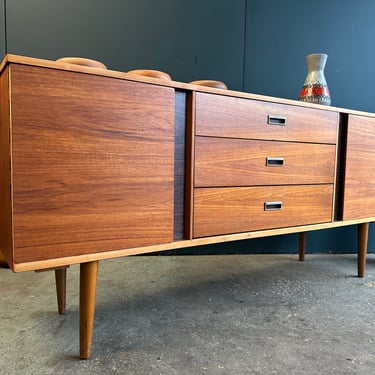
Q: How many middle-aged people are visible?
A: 0